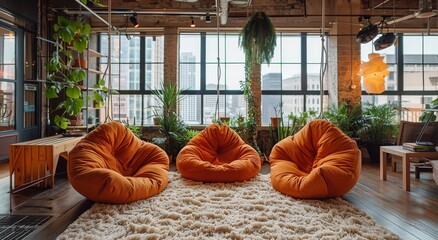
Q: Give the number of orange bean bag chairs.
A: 3